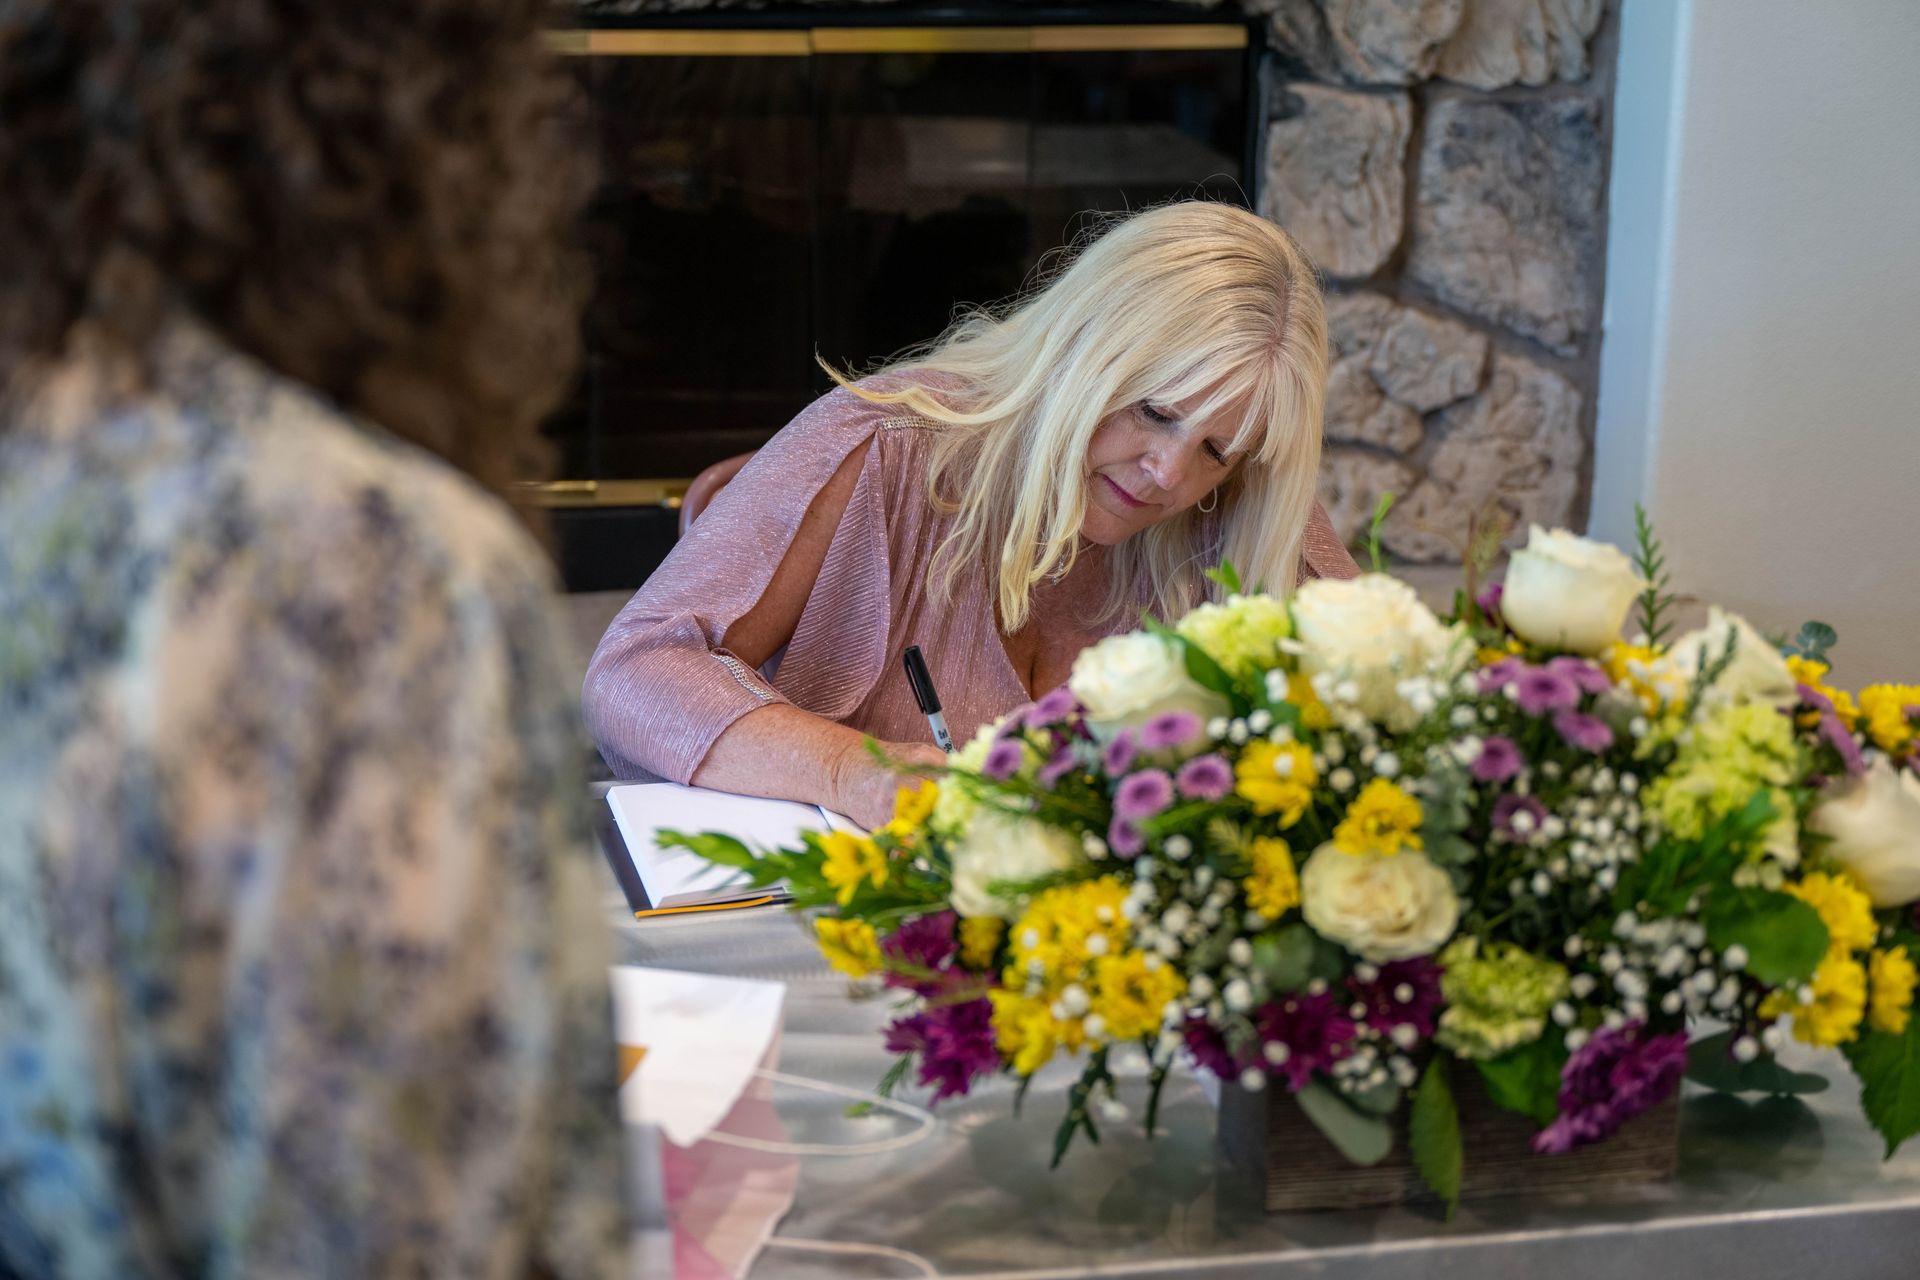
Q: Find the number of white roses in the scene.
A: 7